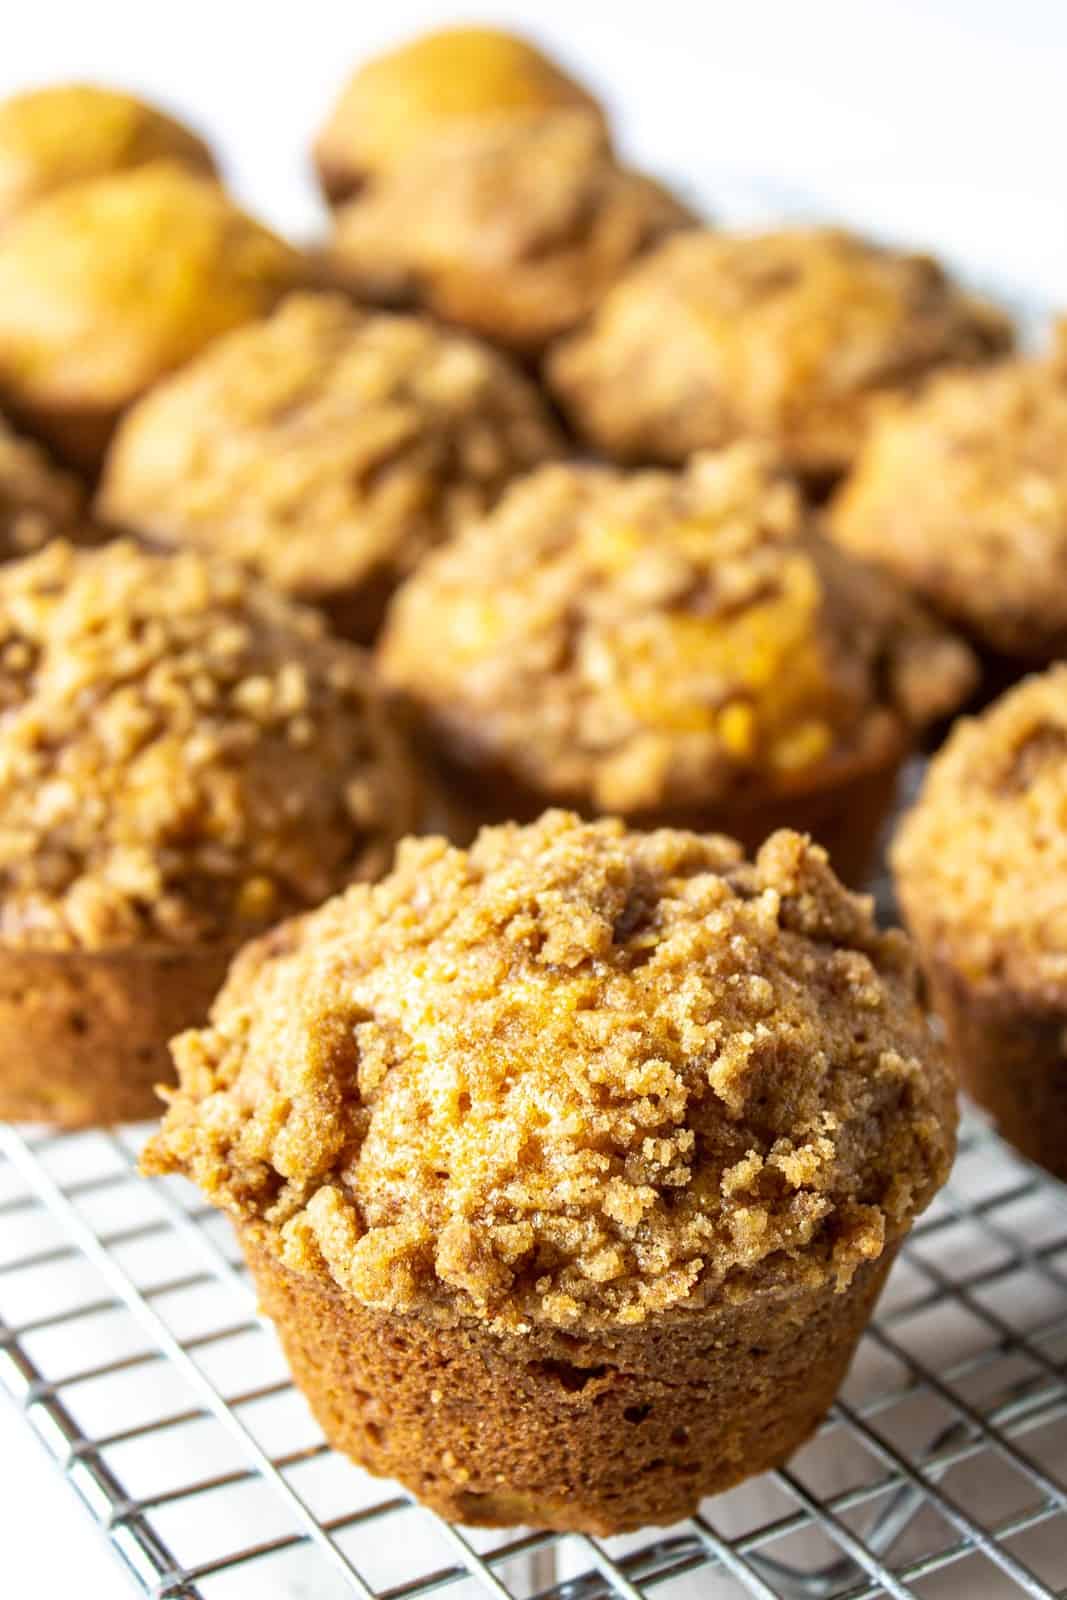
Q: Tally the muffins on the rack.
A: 12